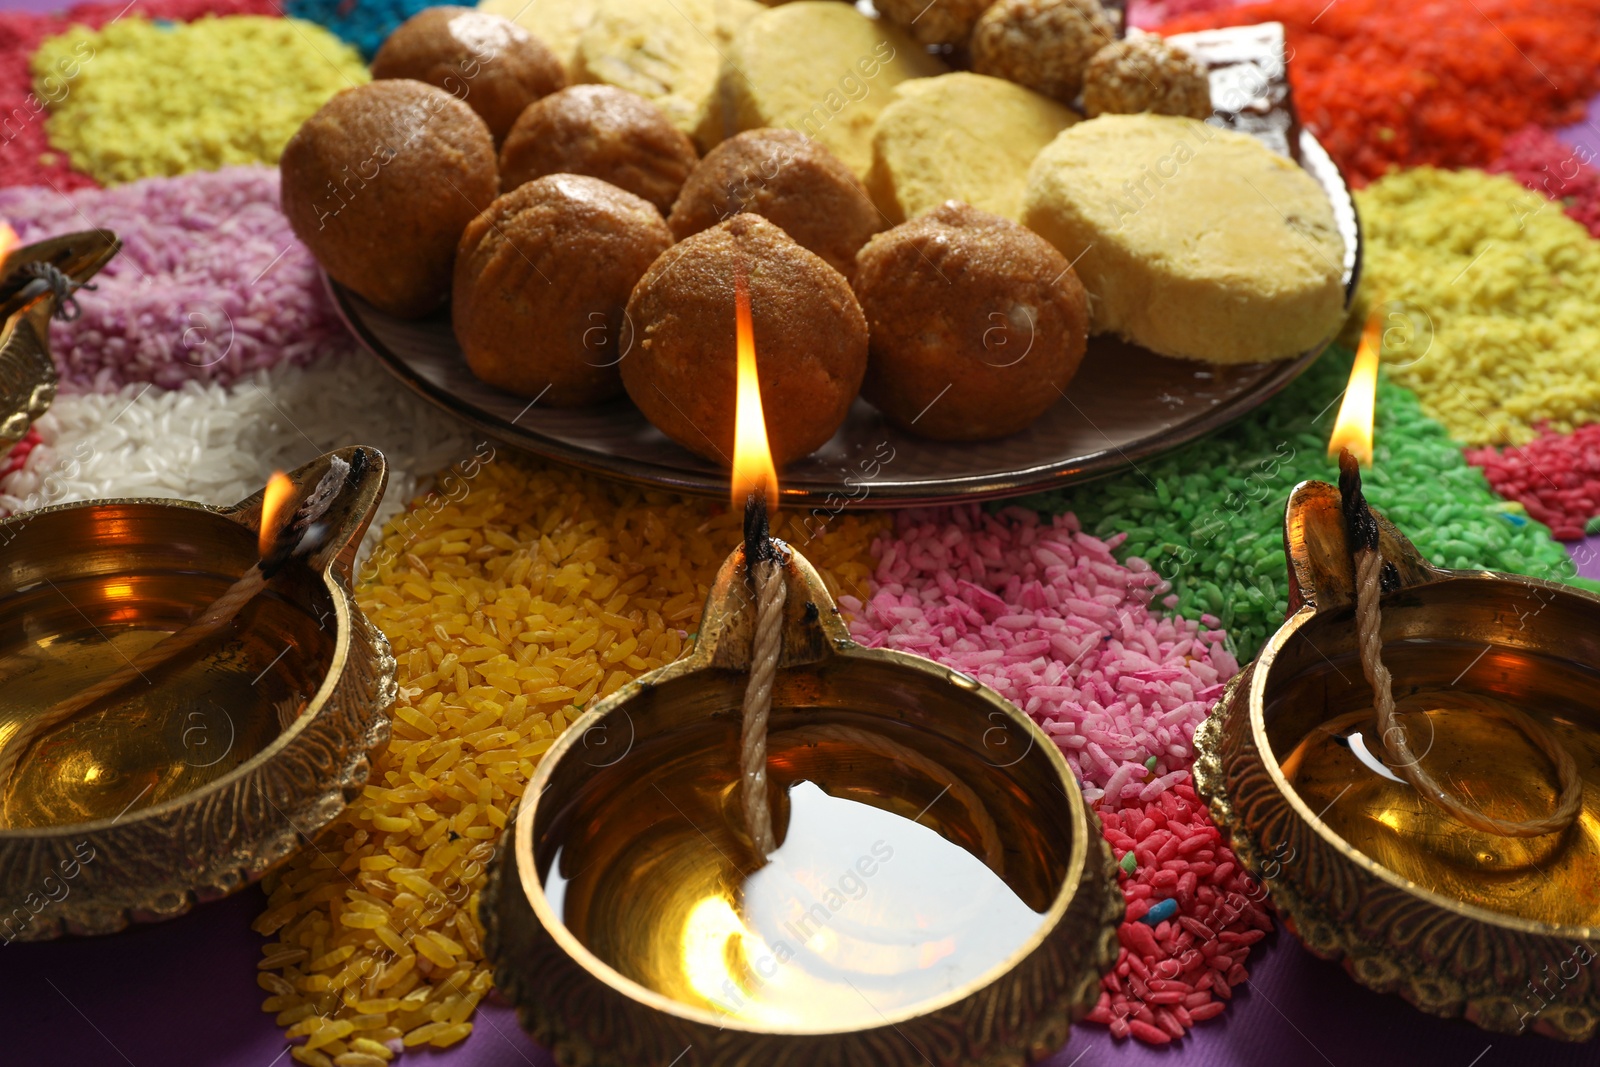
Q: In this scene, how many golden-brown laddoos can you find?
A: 7